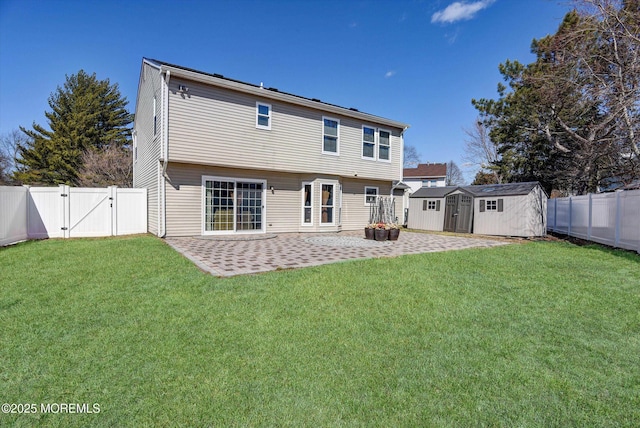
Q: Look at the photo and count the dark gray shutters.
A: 4